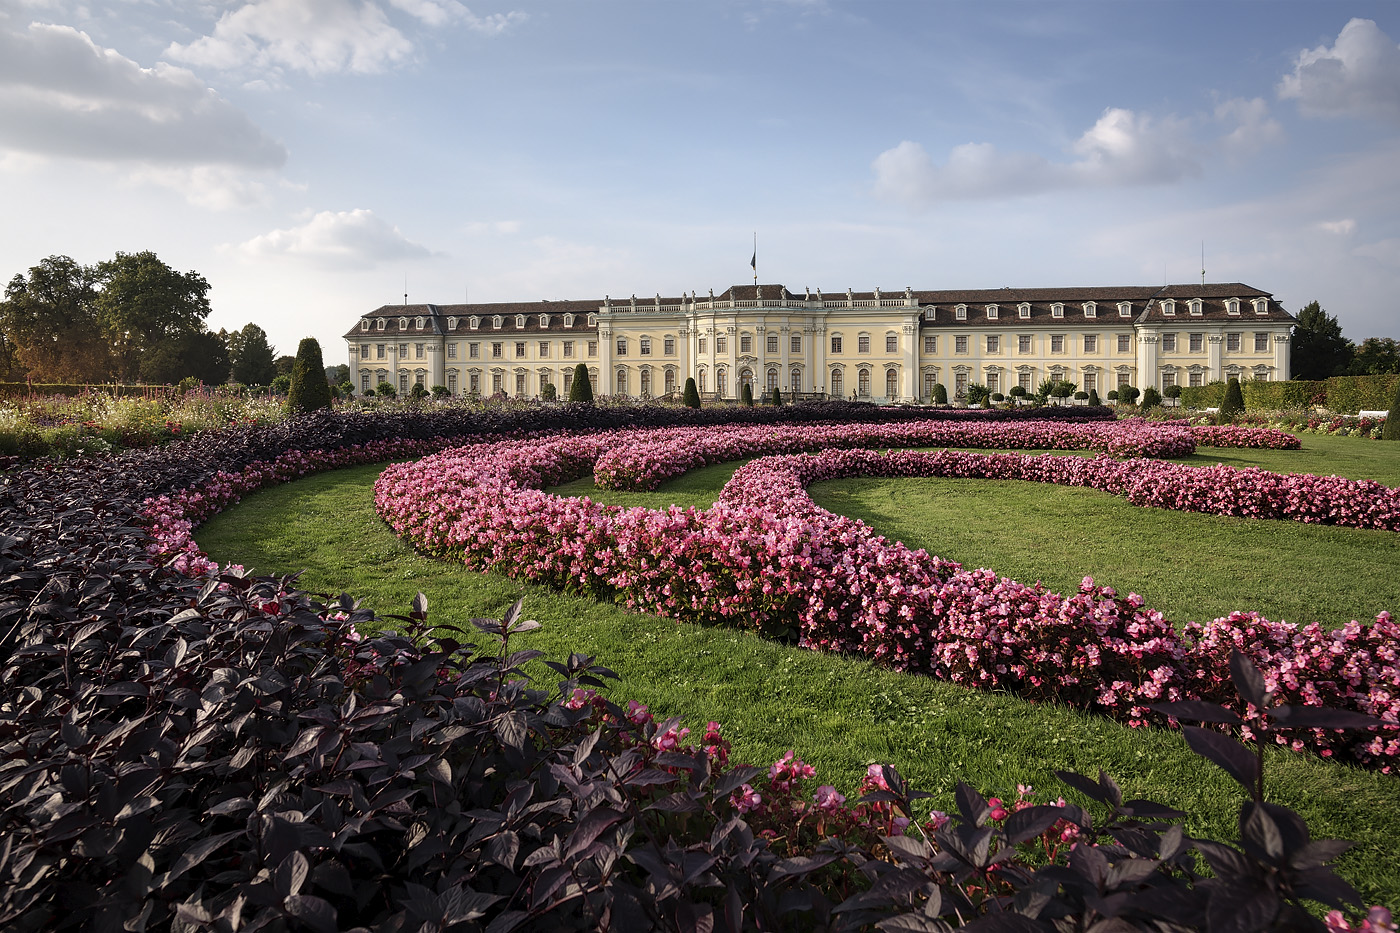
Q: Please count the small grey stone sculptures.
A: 14